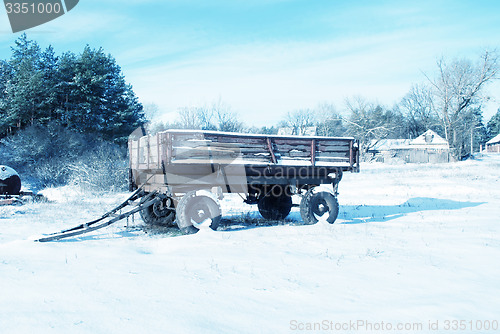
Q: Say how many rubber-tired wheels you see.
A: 4